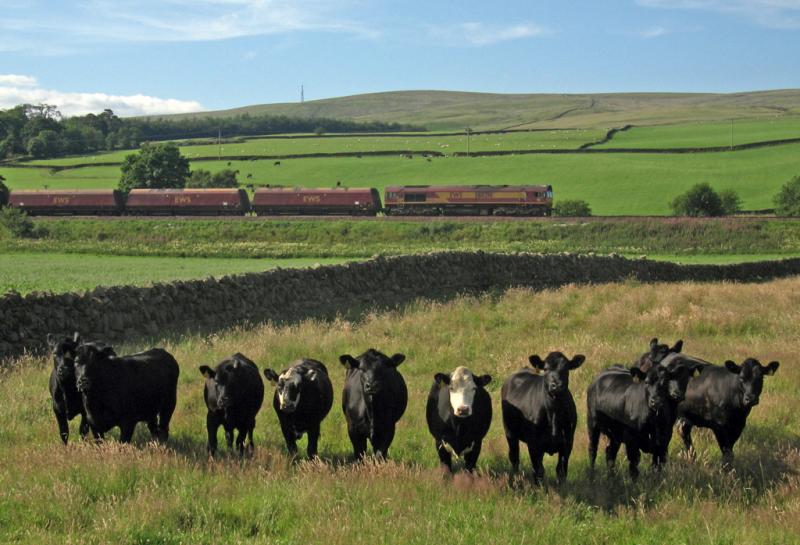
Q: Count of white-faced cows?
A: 1